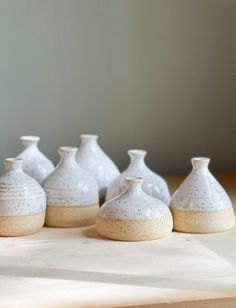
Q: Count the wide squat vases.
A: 1